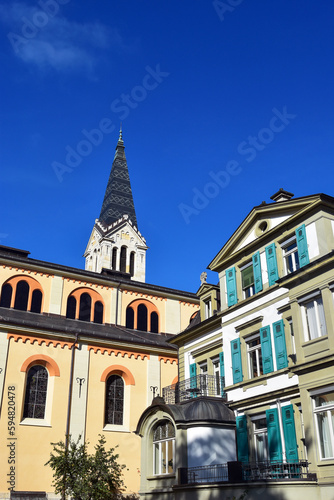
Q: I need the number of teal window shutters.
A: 12